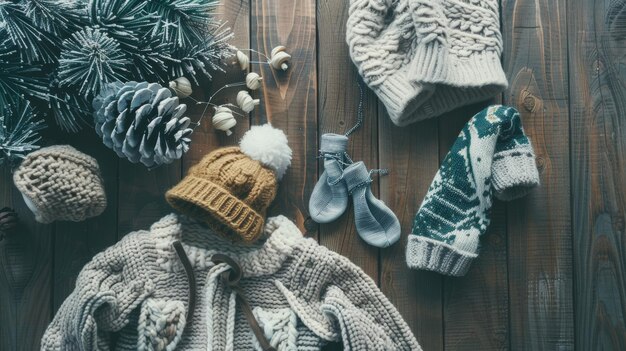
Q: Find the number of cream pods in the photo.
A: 6